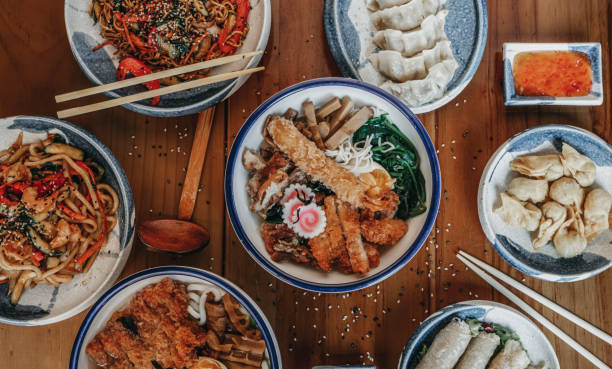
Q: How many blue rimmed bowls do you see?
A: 2